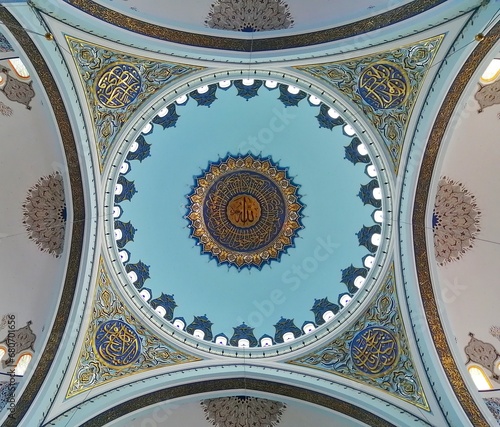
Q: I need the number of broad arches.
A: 4